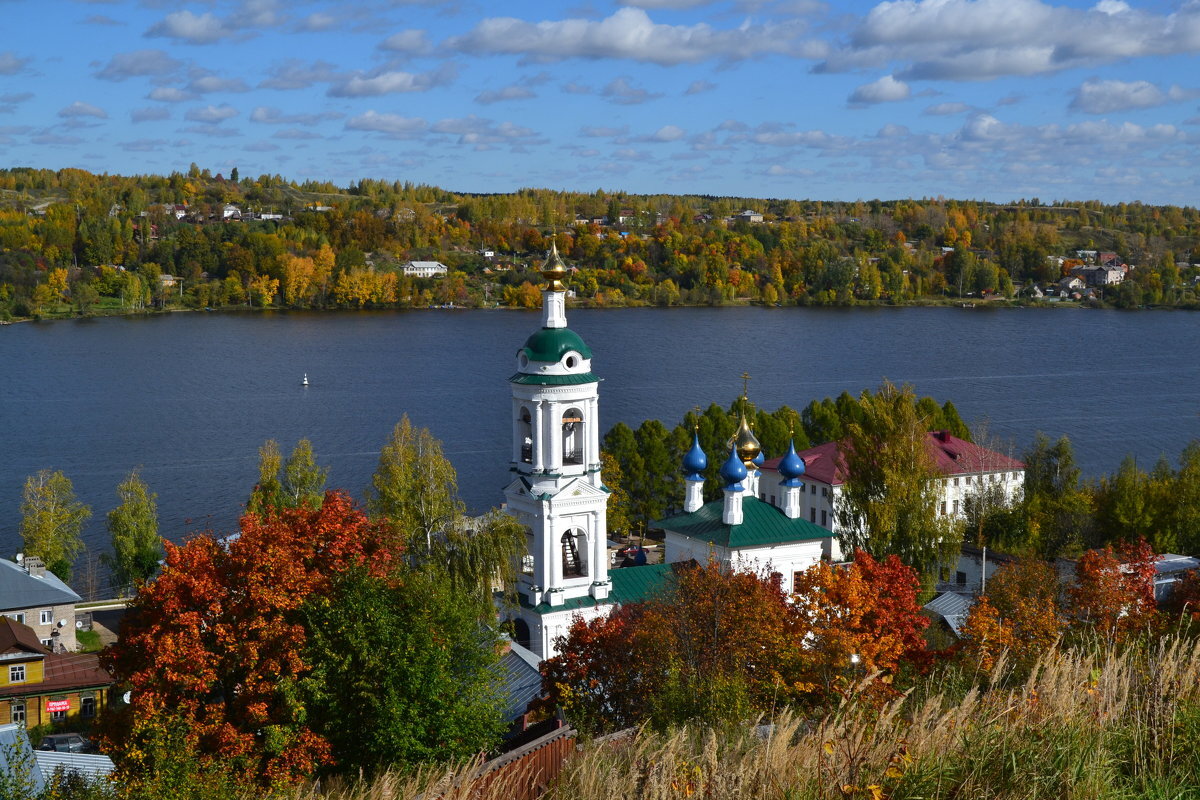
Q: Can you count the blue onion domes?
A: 4